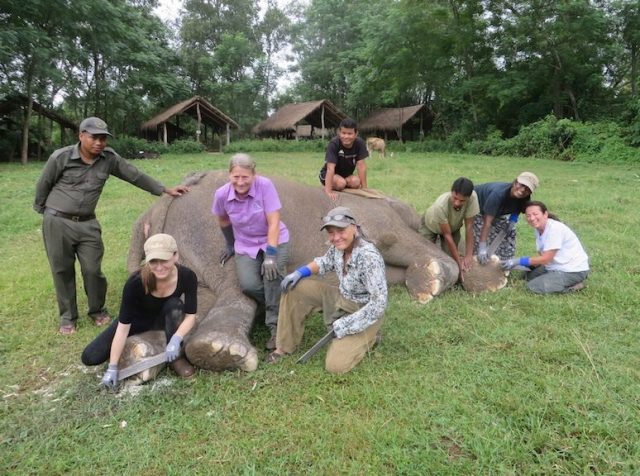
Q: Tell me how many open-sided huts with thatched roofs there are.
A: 4